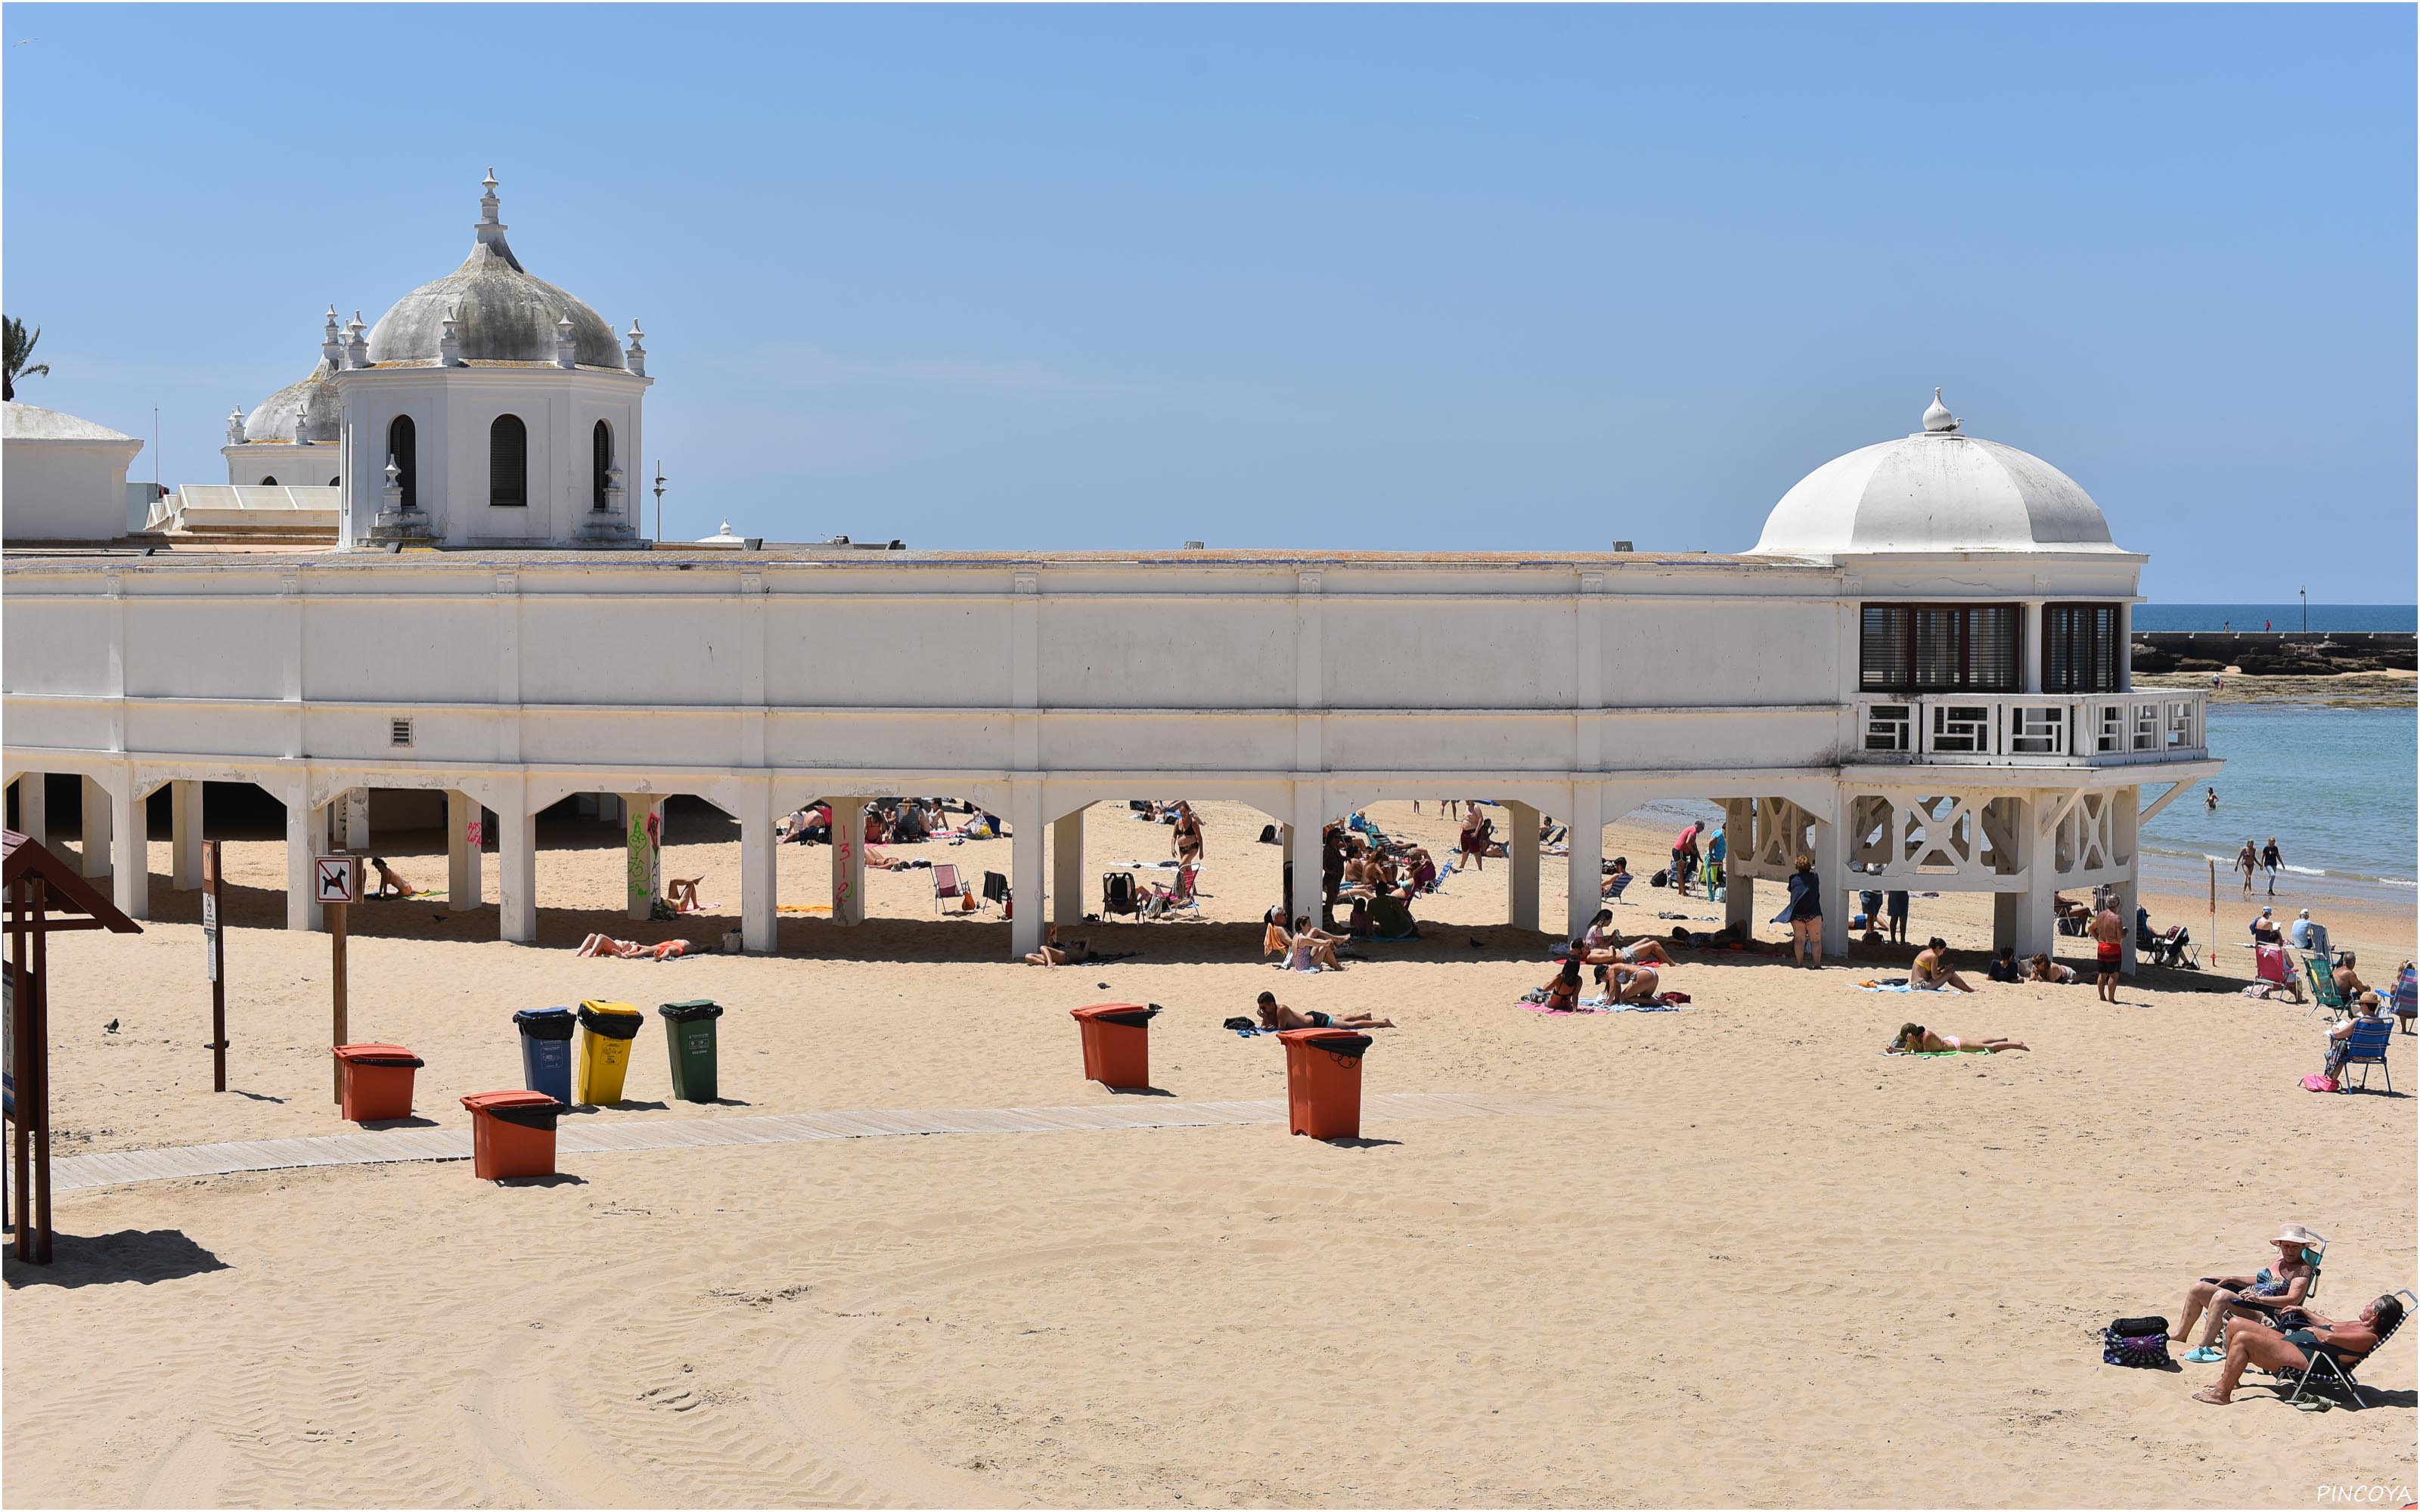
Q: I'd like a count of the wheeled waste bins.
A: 7